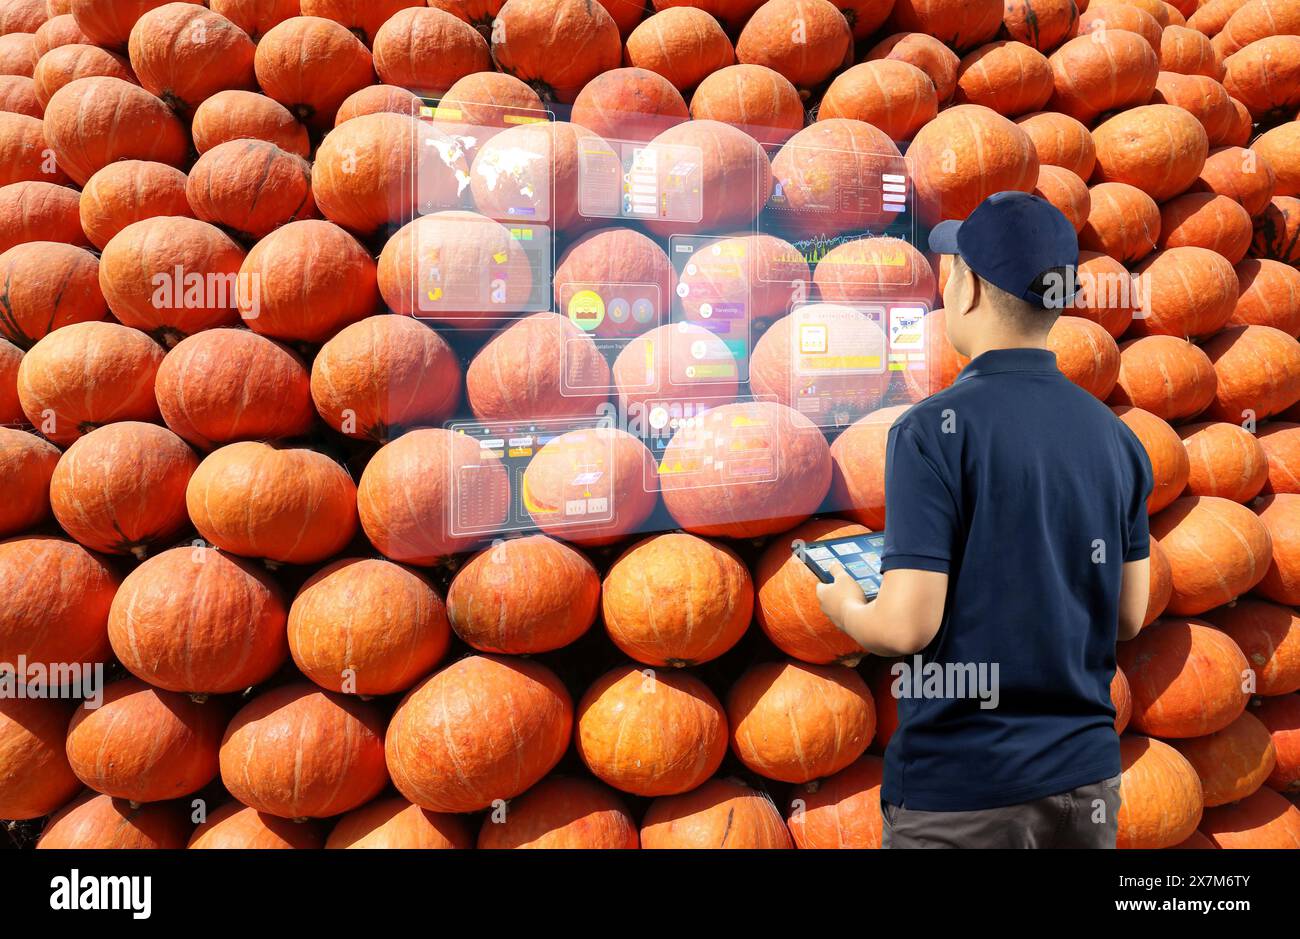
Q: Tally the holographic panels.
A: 8